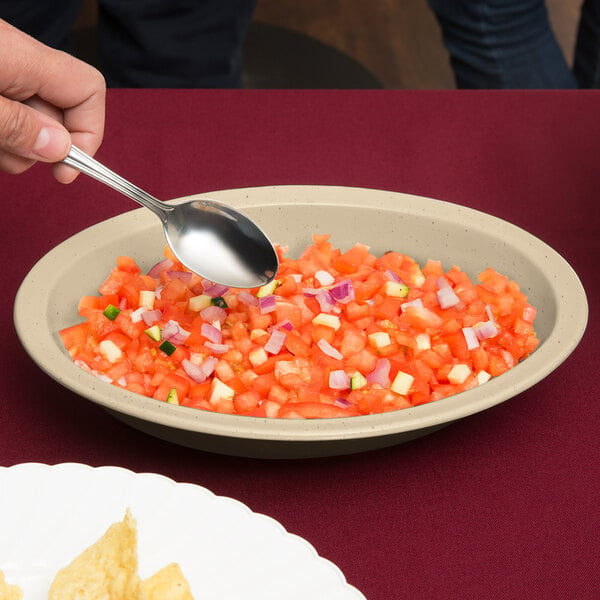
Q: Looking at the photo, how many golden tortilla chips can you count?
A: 3